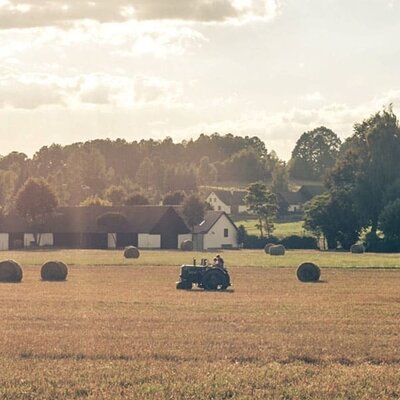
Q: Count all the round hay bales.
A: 8